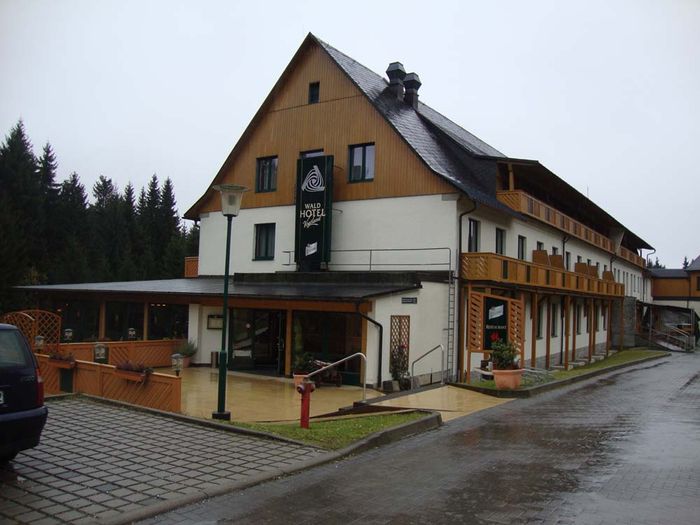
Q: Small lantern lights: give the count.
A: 5